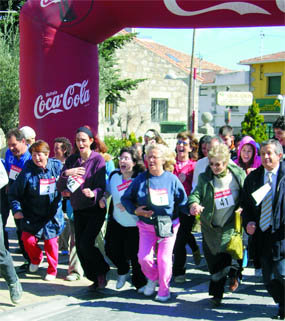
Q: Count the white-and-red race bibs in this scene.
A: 6